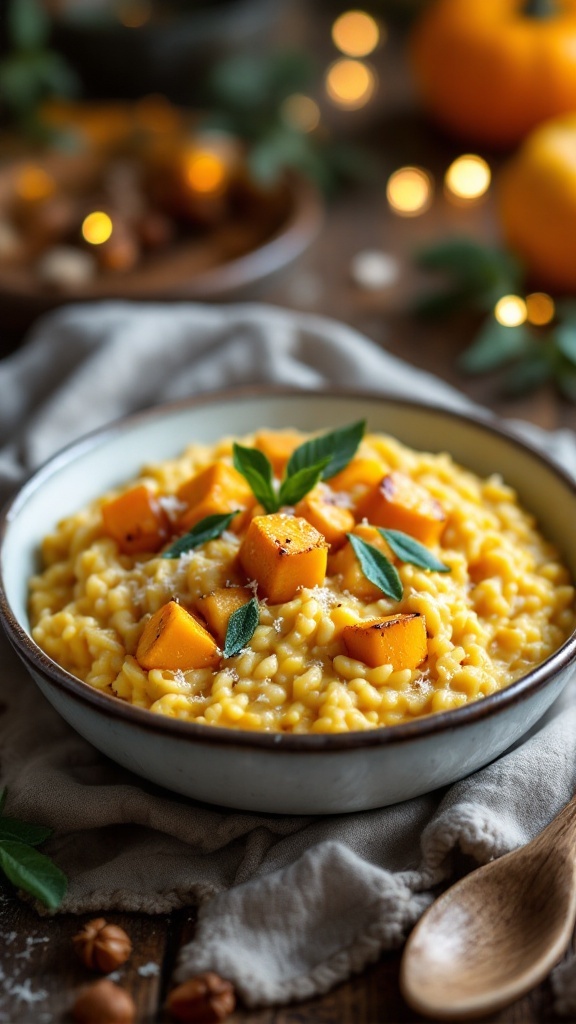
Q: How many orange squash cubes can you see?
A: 11